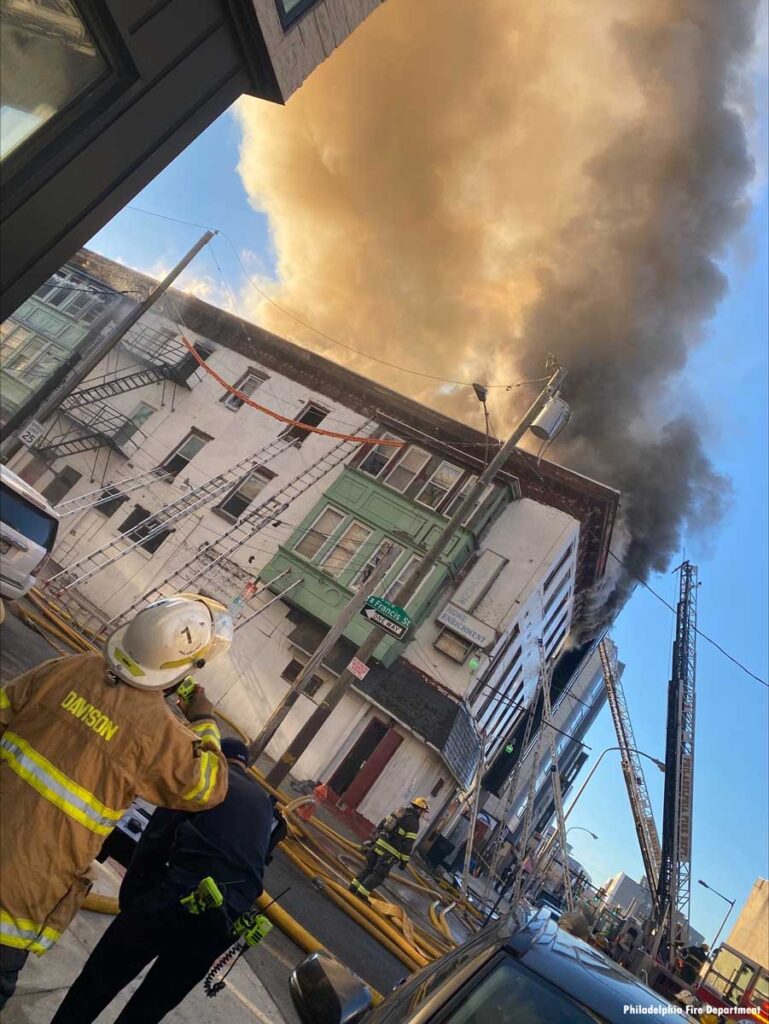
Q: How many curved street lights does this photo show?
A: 2